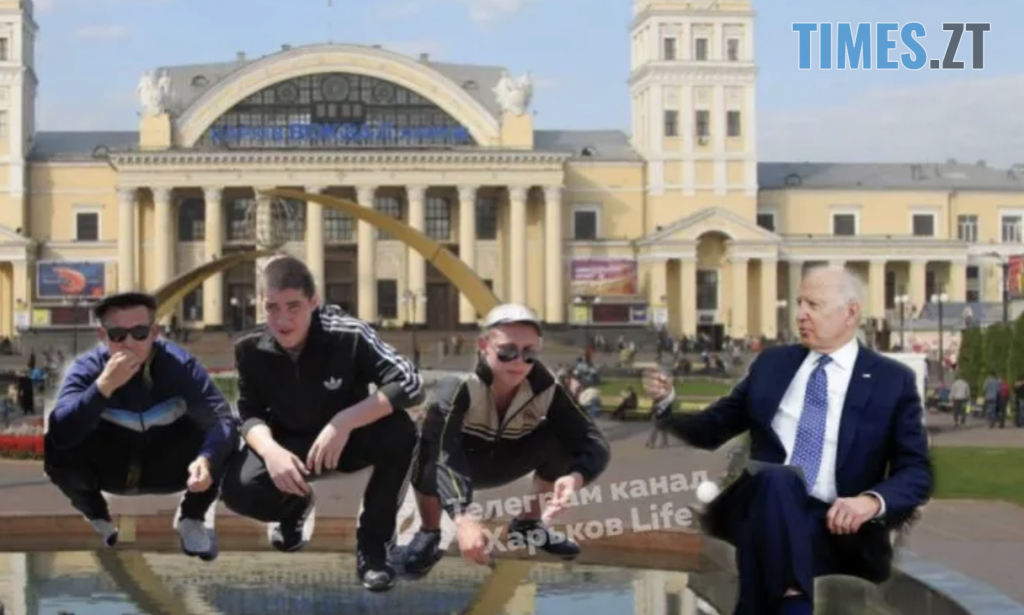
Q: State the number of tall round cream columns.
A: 10